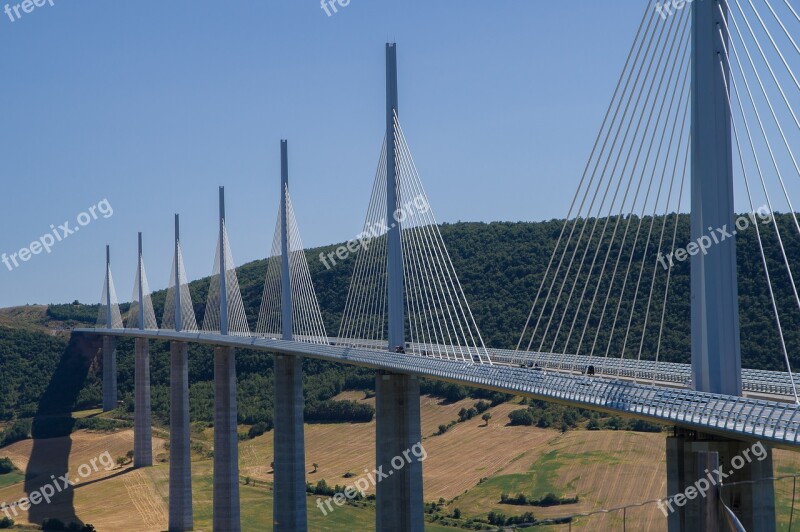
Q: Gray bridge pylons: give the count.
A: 7